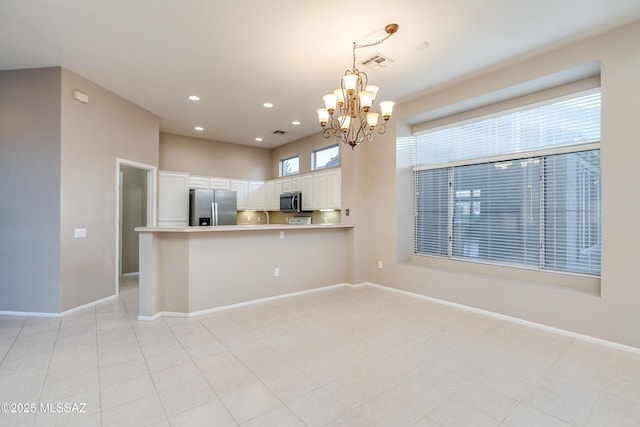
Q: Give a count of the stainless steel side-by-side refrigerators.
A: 1